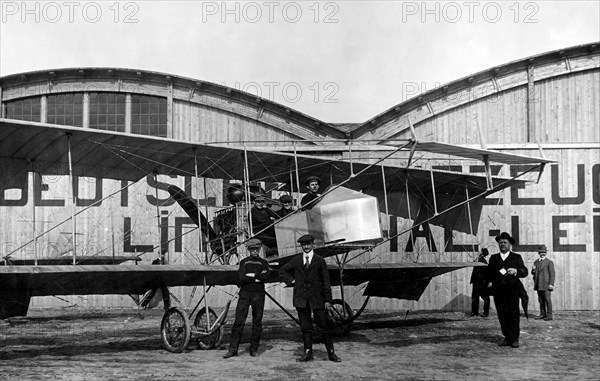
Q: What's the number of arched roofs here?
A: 2